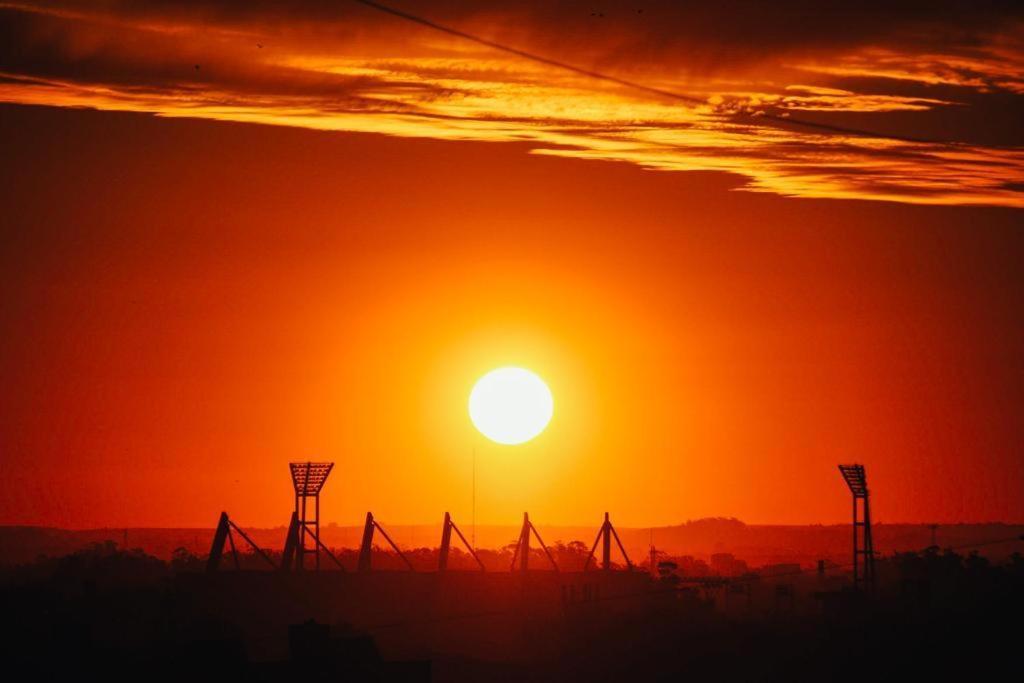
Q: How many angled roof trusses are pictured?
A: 6